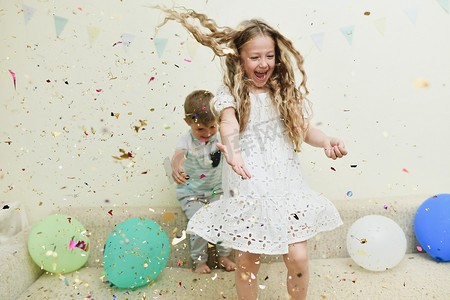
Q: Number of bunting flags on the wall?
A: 11